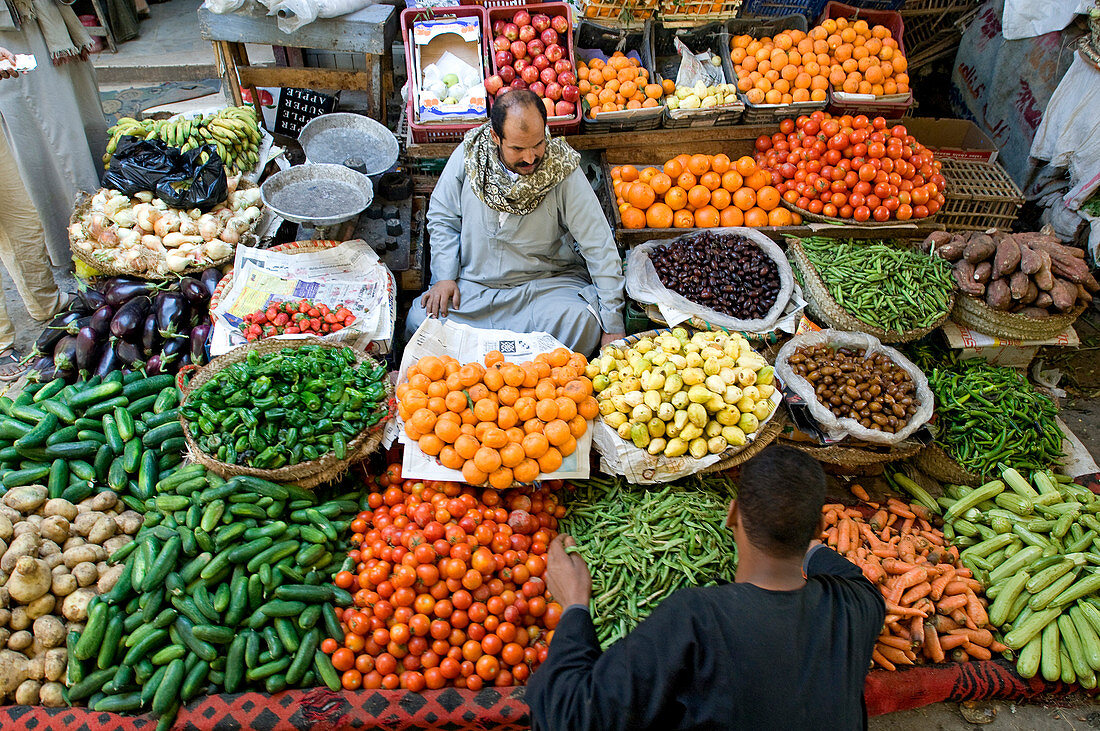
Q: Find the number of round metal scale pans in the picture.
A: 2